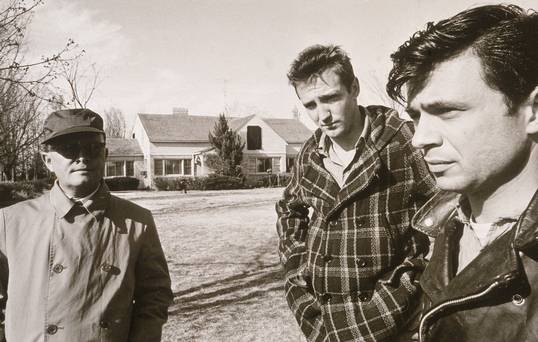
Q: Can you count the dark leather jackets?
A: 1